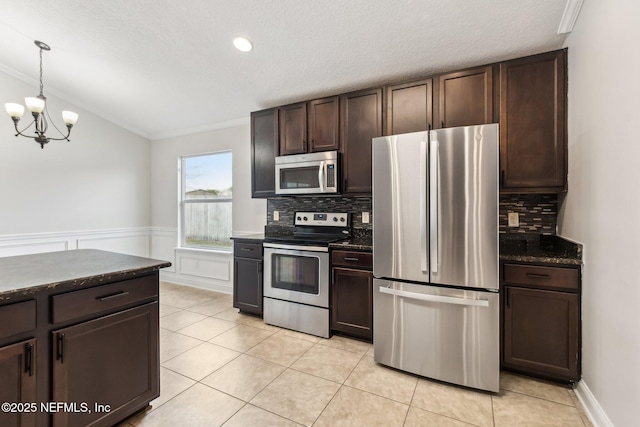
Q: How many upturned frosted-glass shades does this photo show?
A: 3